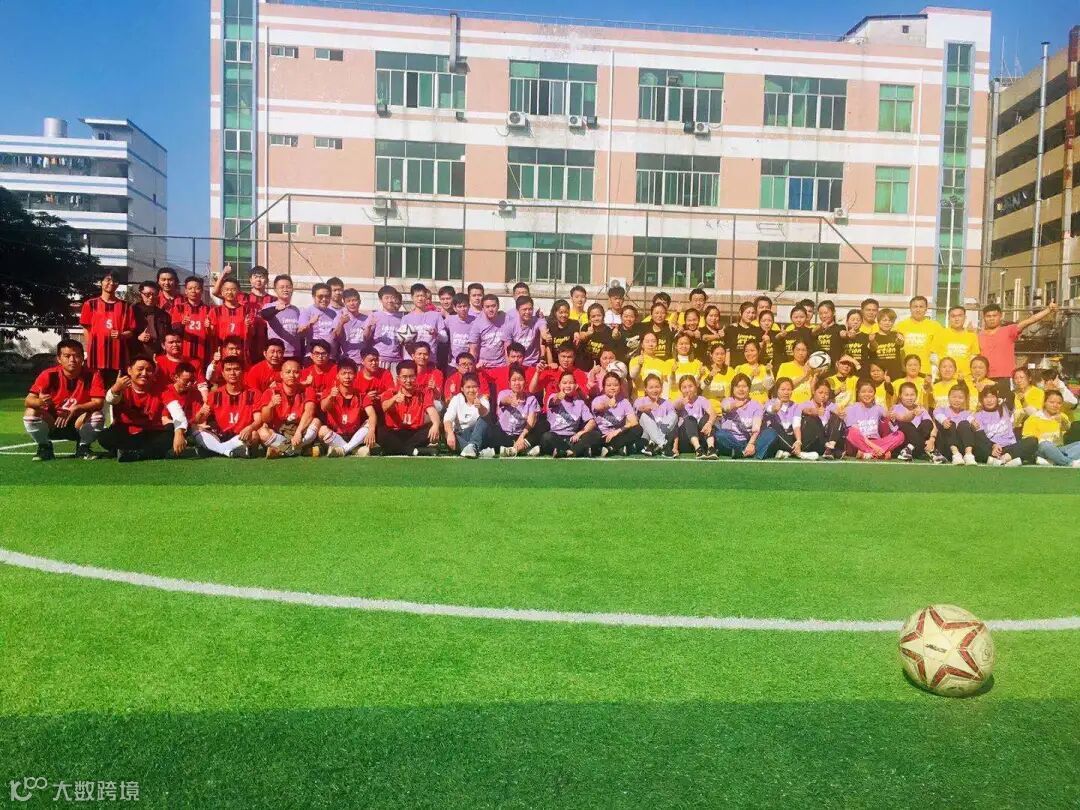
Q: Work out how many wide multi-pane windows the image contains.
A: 12